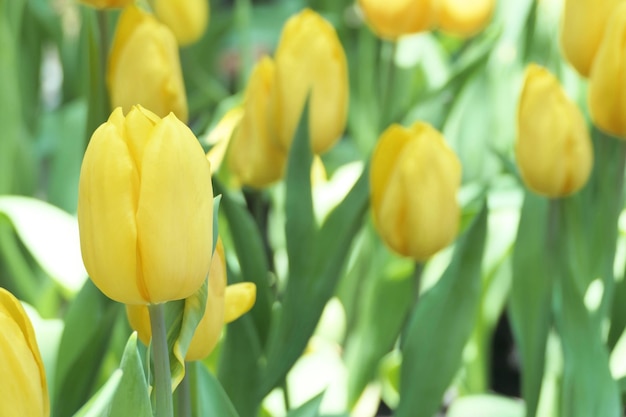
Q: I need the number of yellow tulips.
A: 14